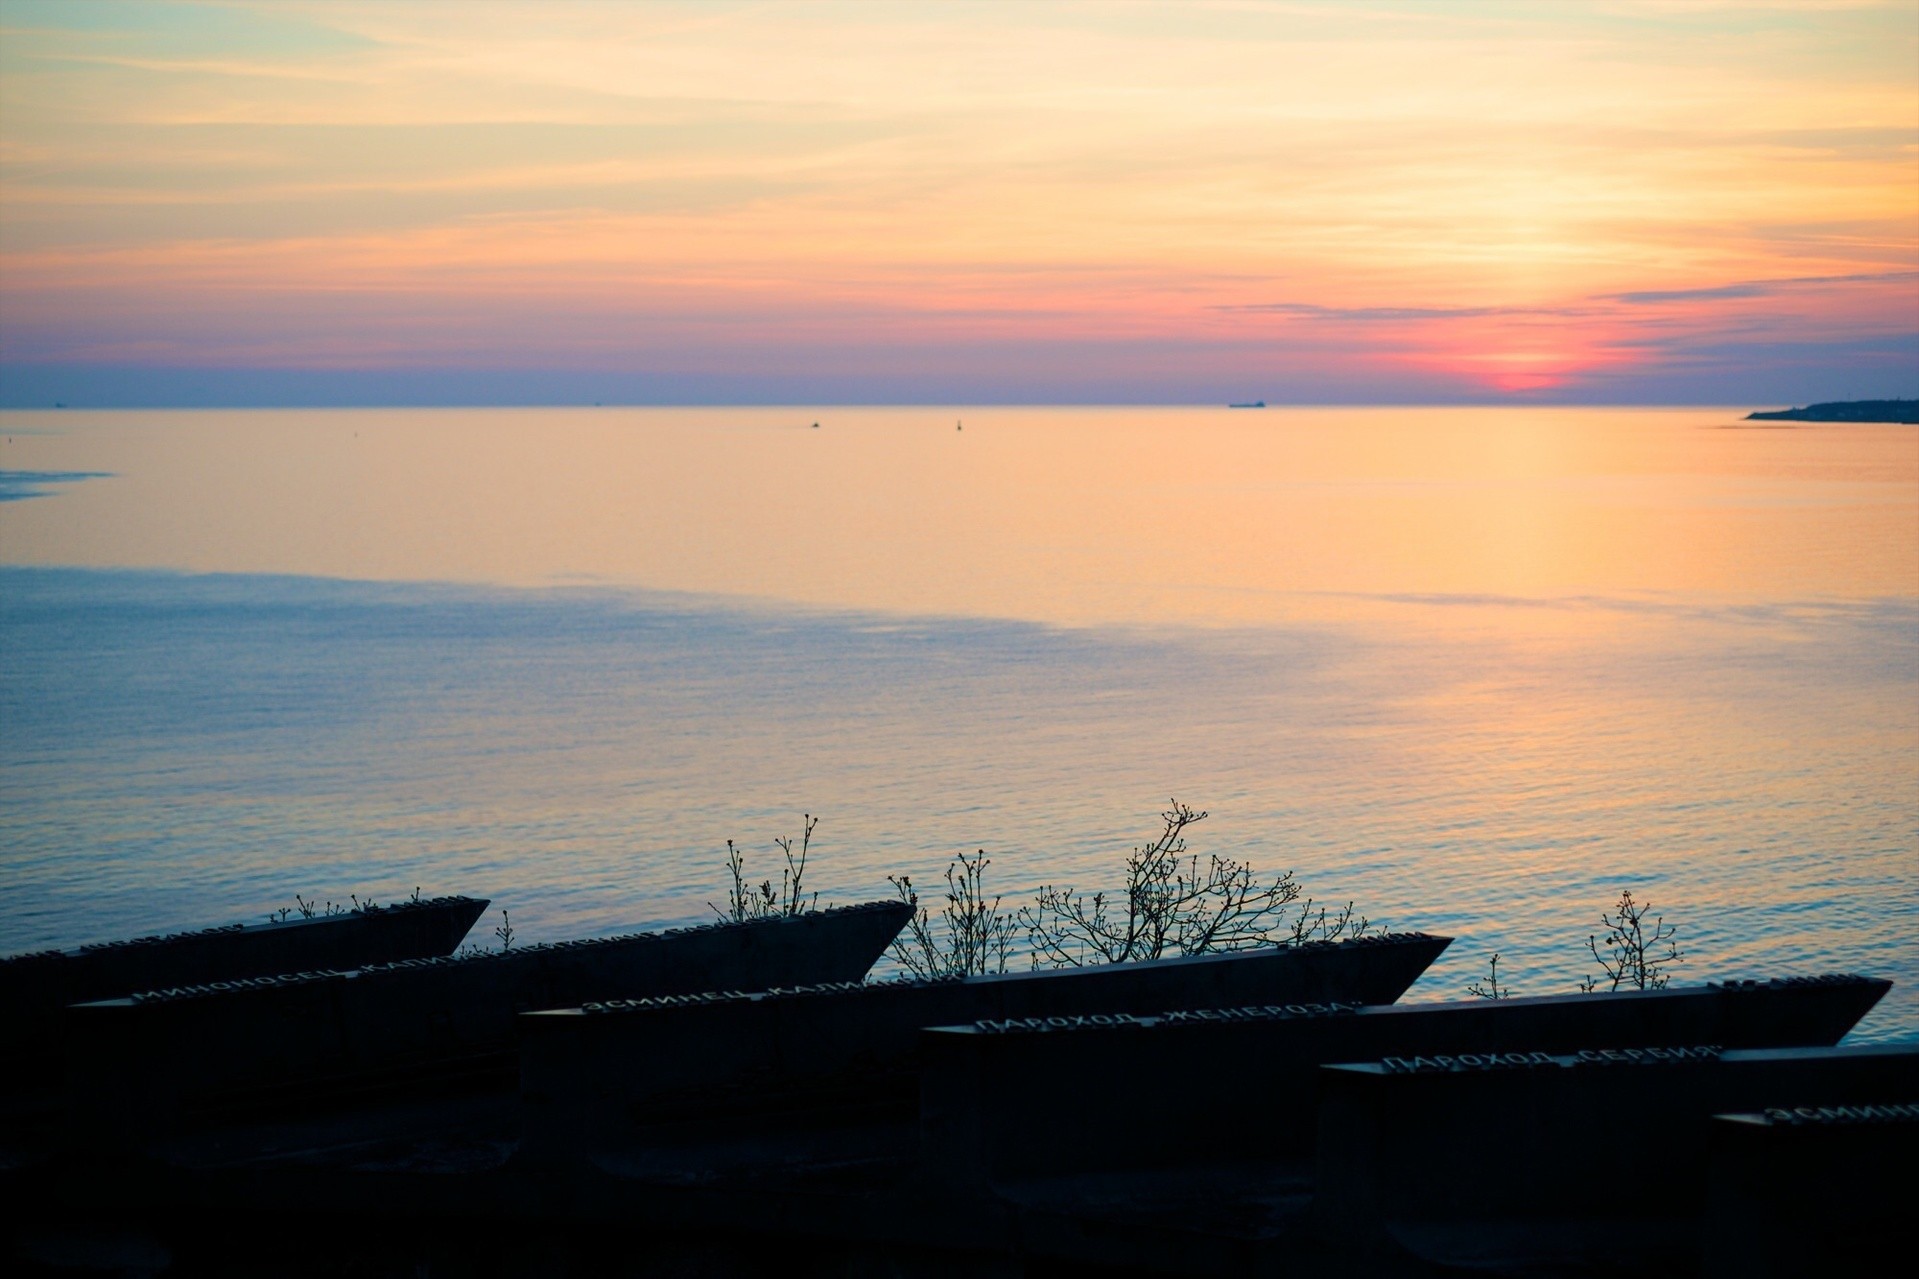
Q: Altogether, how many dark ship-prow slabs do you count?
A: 6